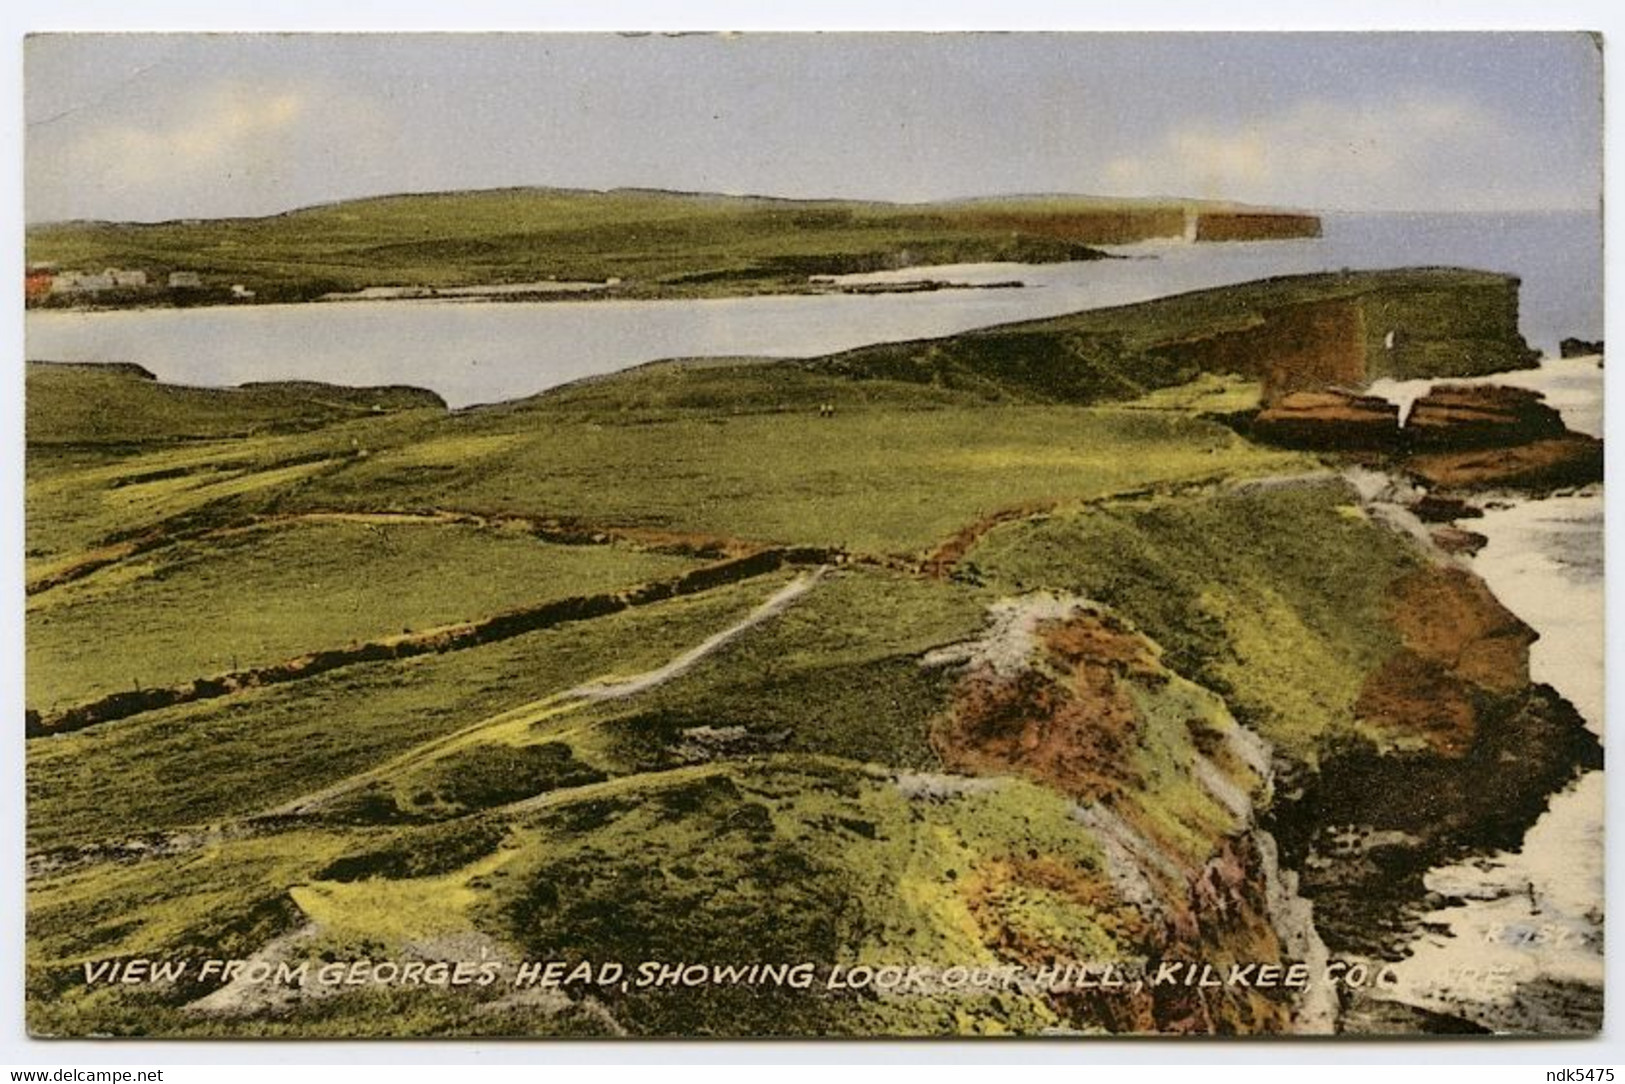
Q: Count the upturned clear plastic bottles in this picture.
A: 0